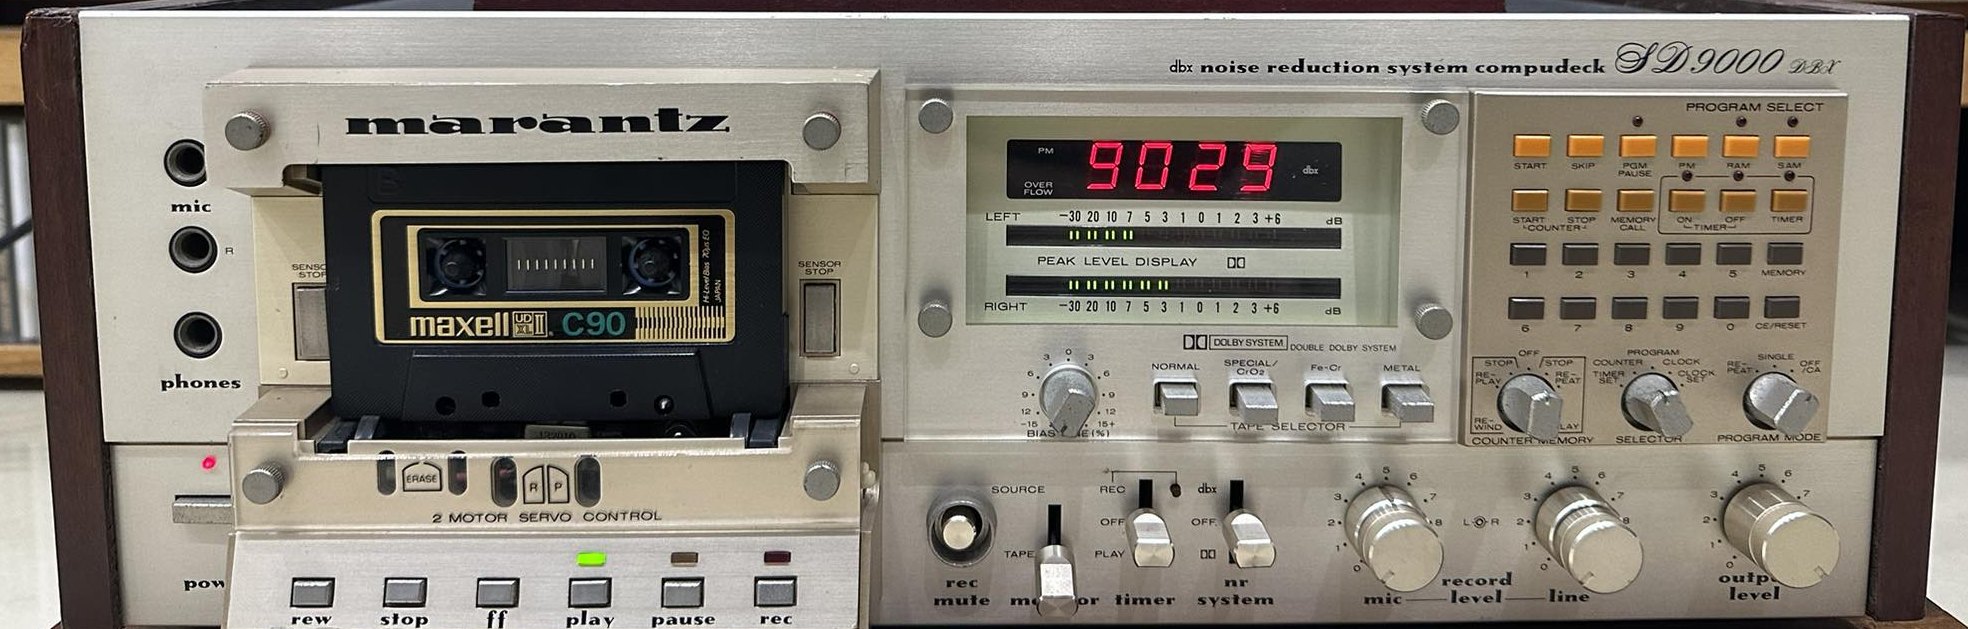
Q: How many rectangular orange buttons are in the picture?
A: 12